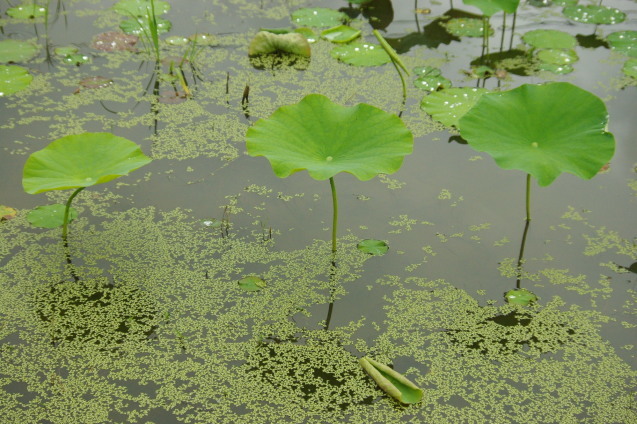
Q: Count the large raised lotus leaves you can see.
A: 3